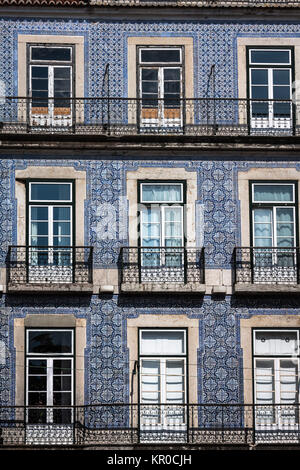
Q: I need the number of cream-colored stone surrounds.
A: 9